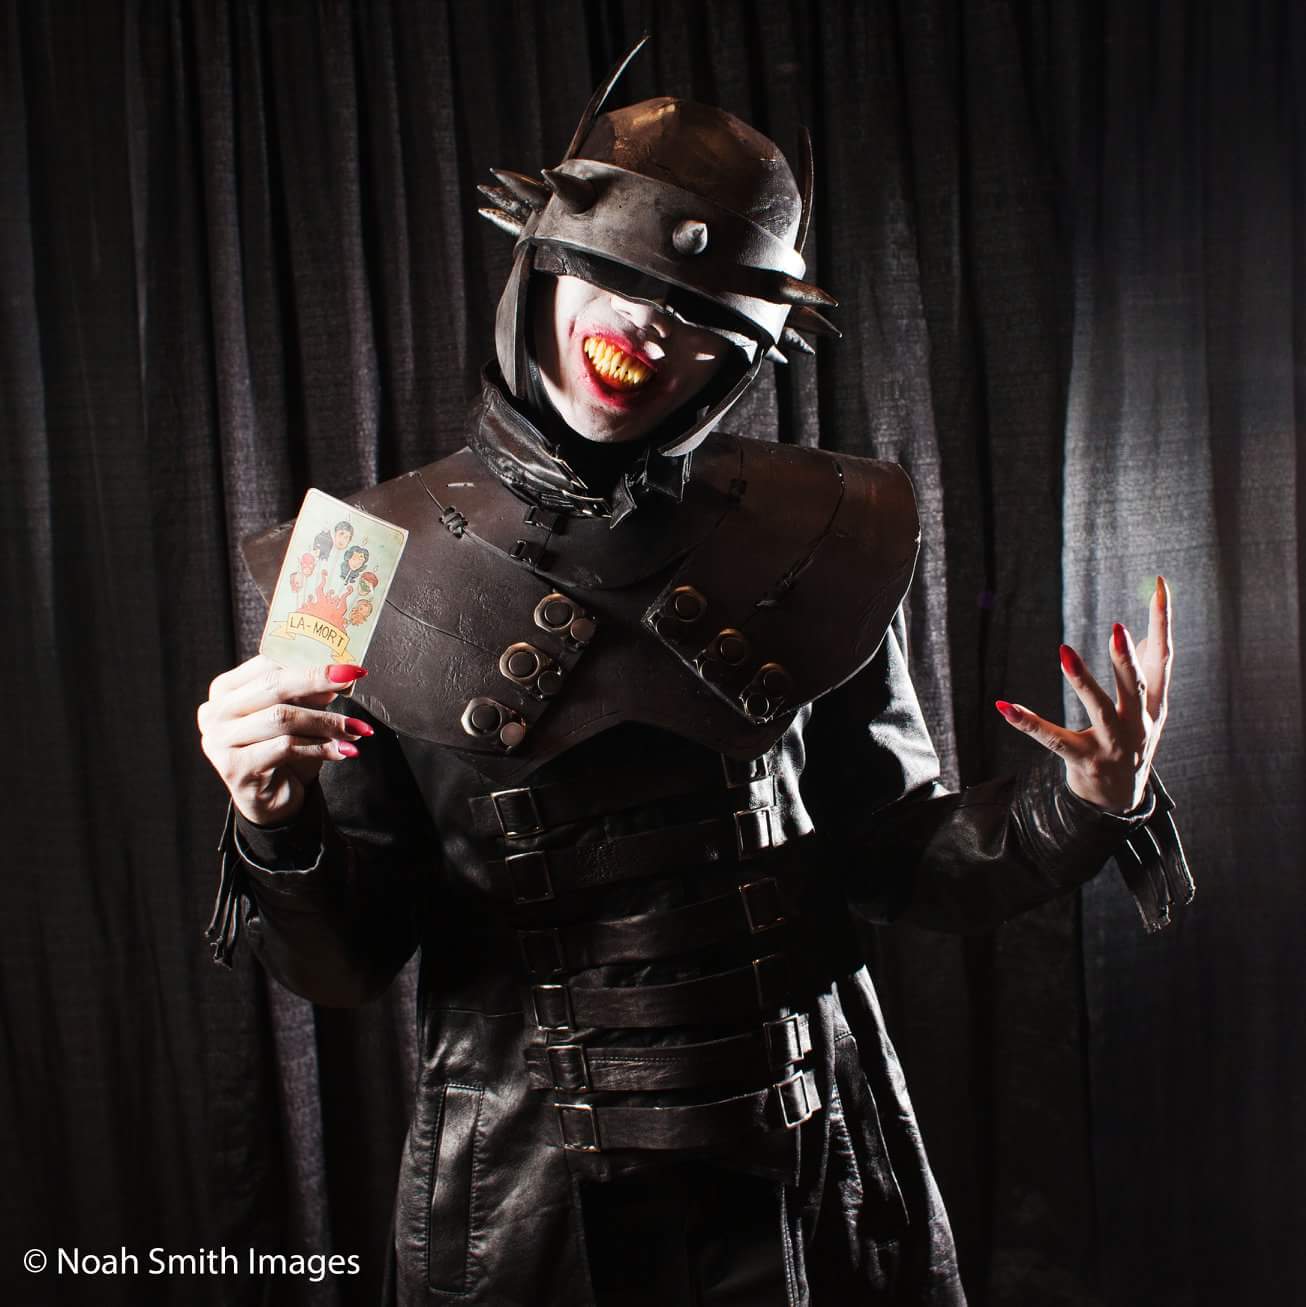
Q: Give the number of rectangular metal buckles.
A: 12